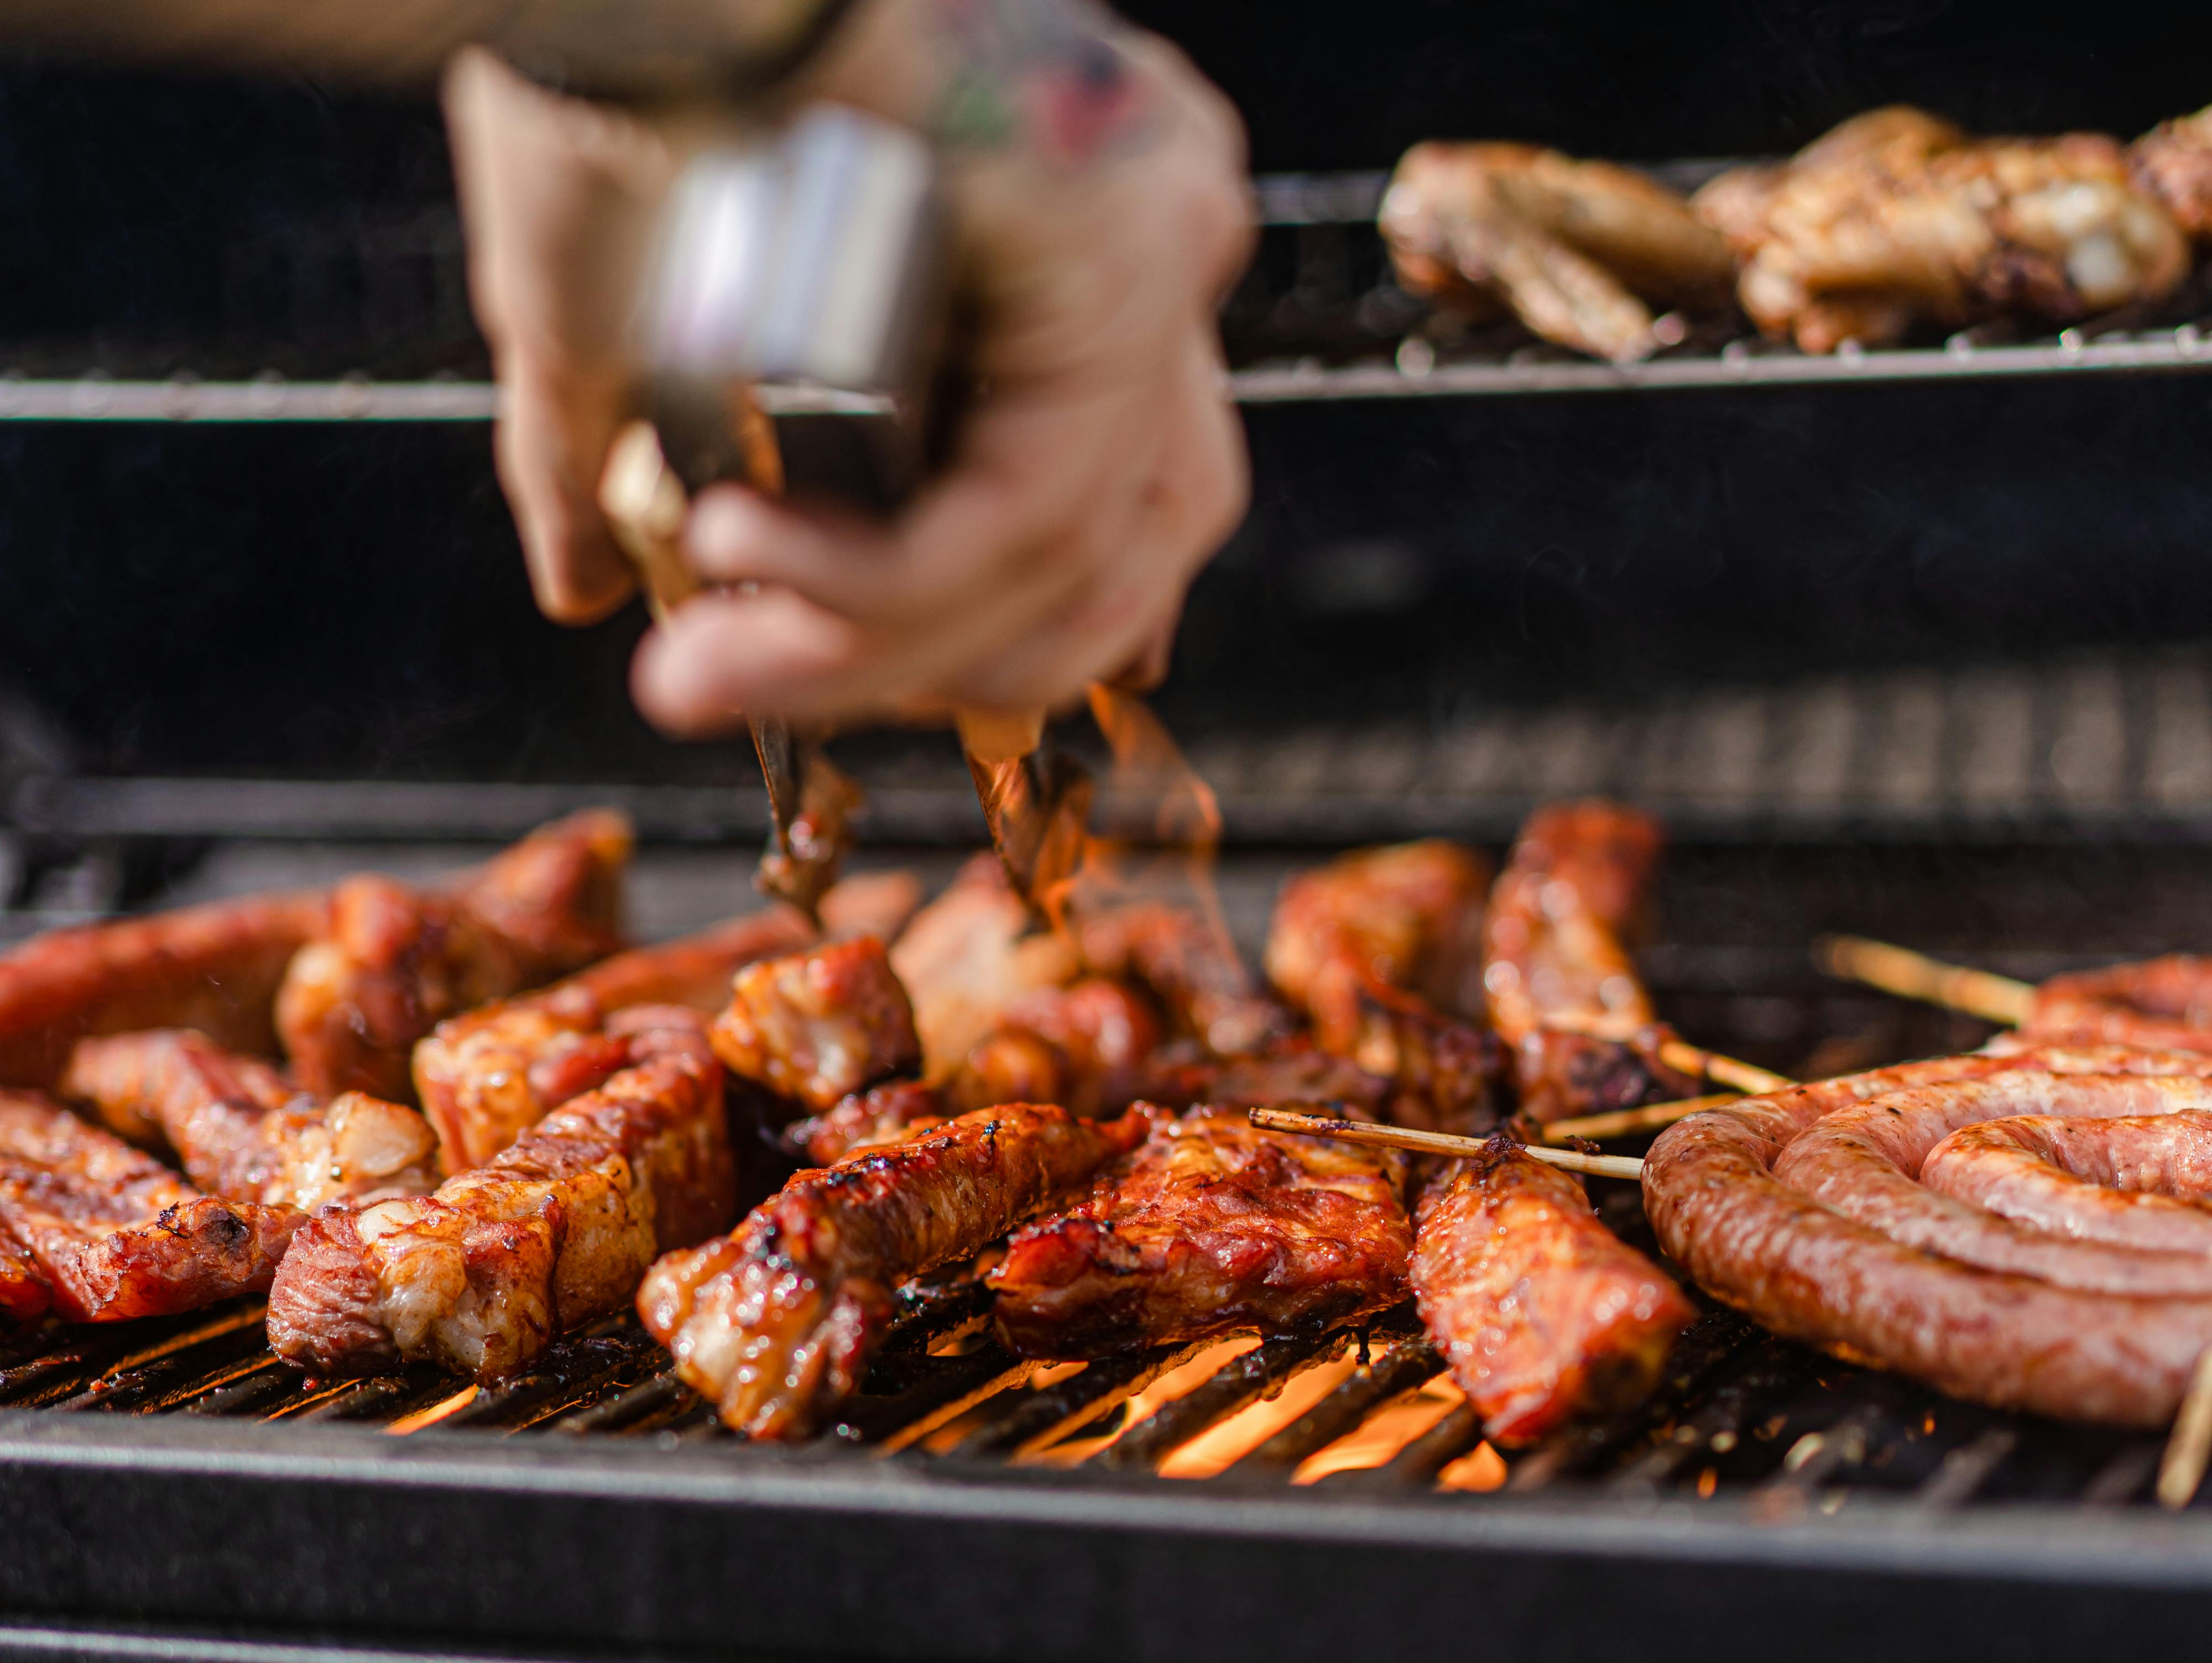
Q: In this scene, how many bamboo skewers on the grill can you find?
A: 5